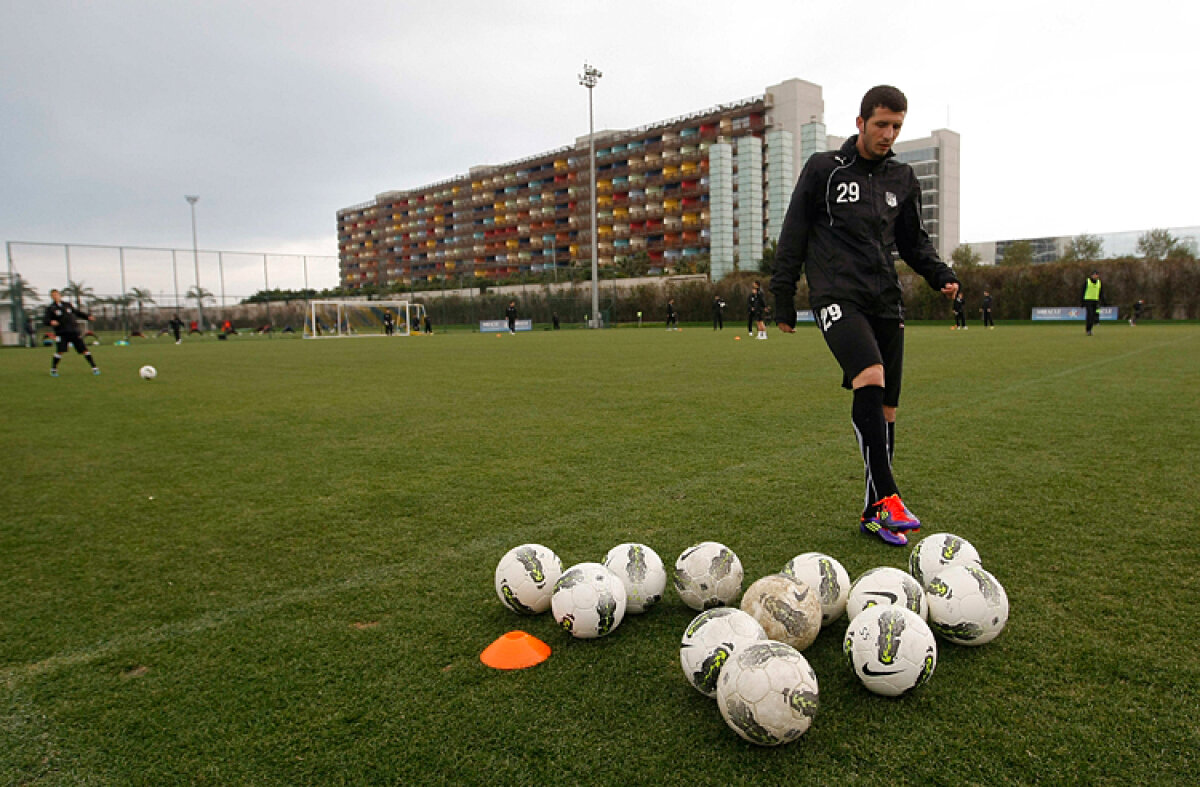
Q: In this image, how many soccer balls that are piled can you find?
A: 12